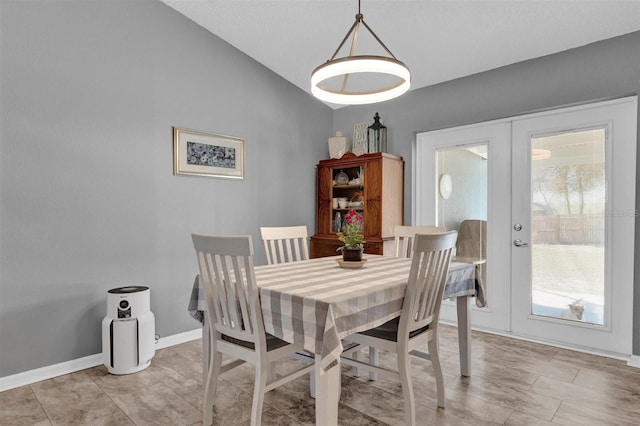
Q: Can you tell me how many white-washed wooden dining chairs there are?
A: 4